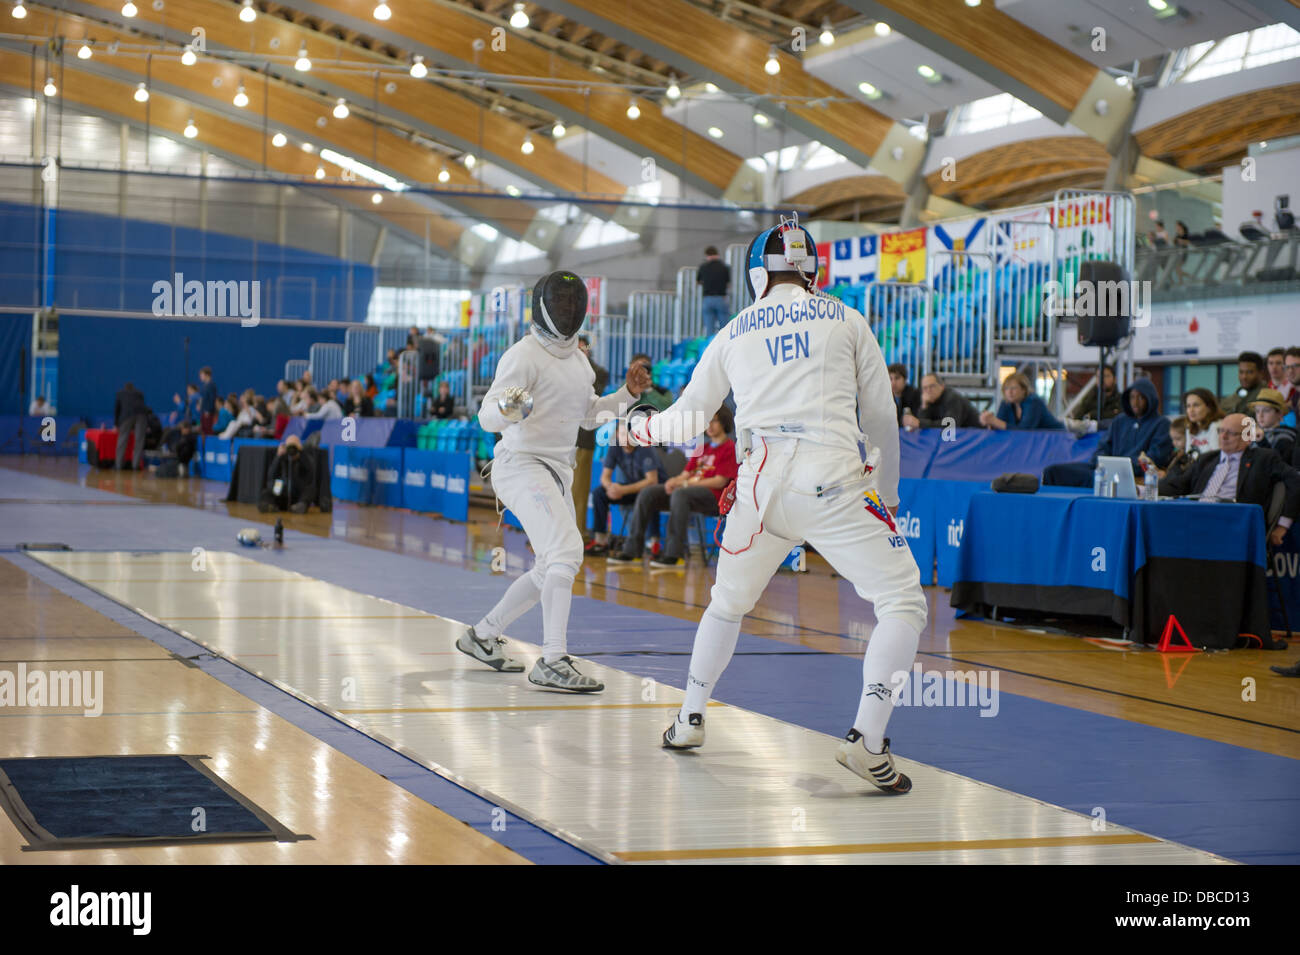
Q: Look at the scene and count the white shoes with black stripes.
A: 2